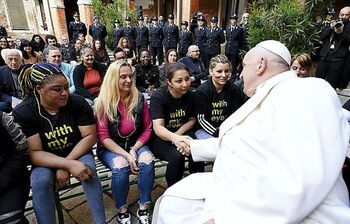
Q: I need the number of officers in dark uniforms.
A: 11